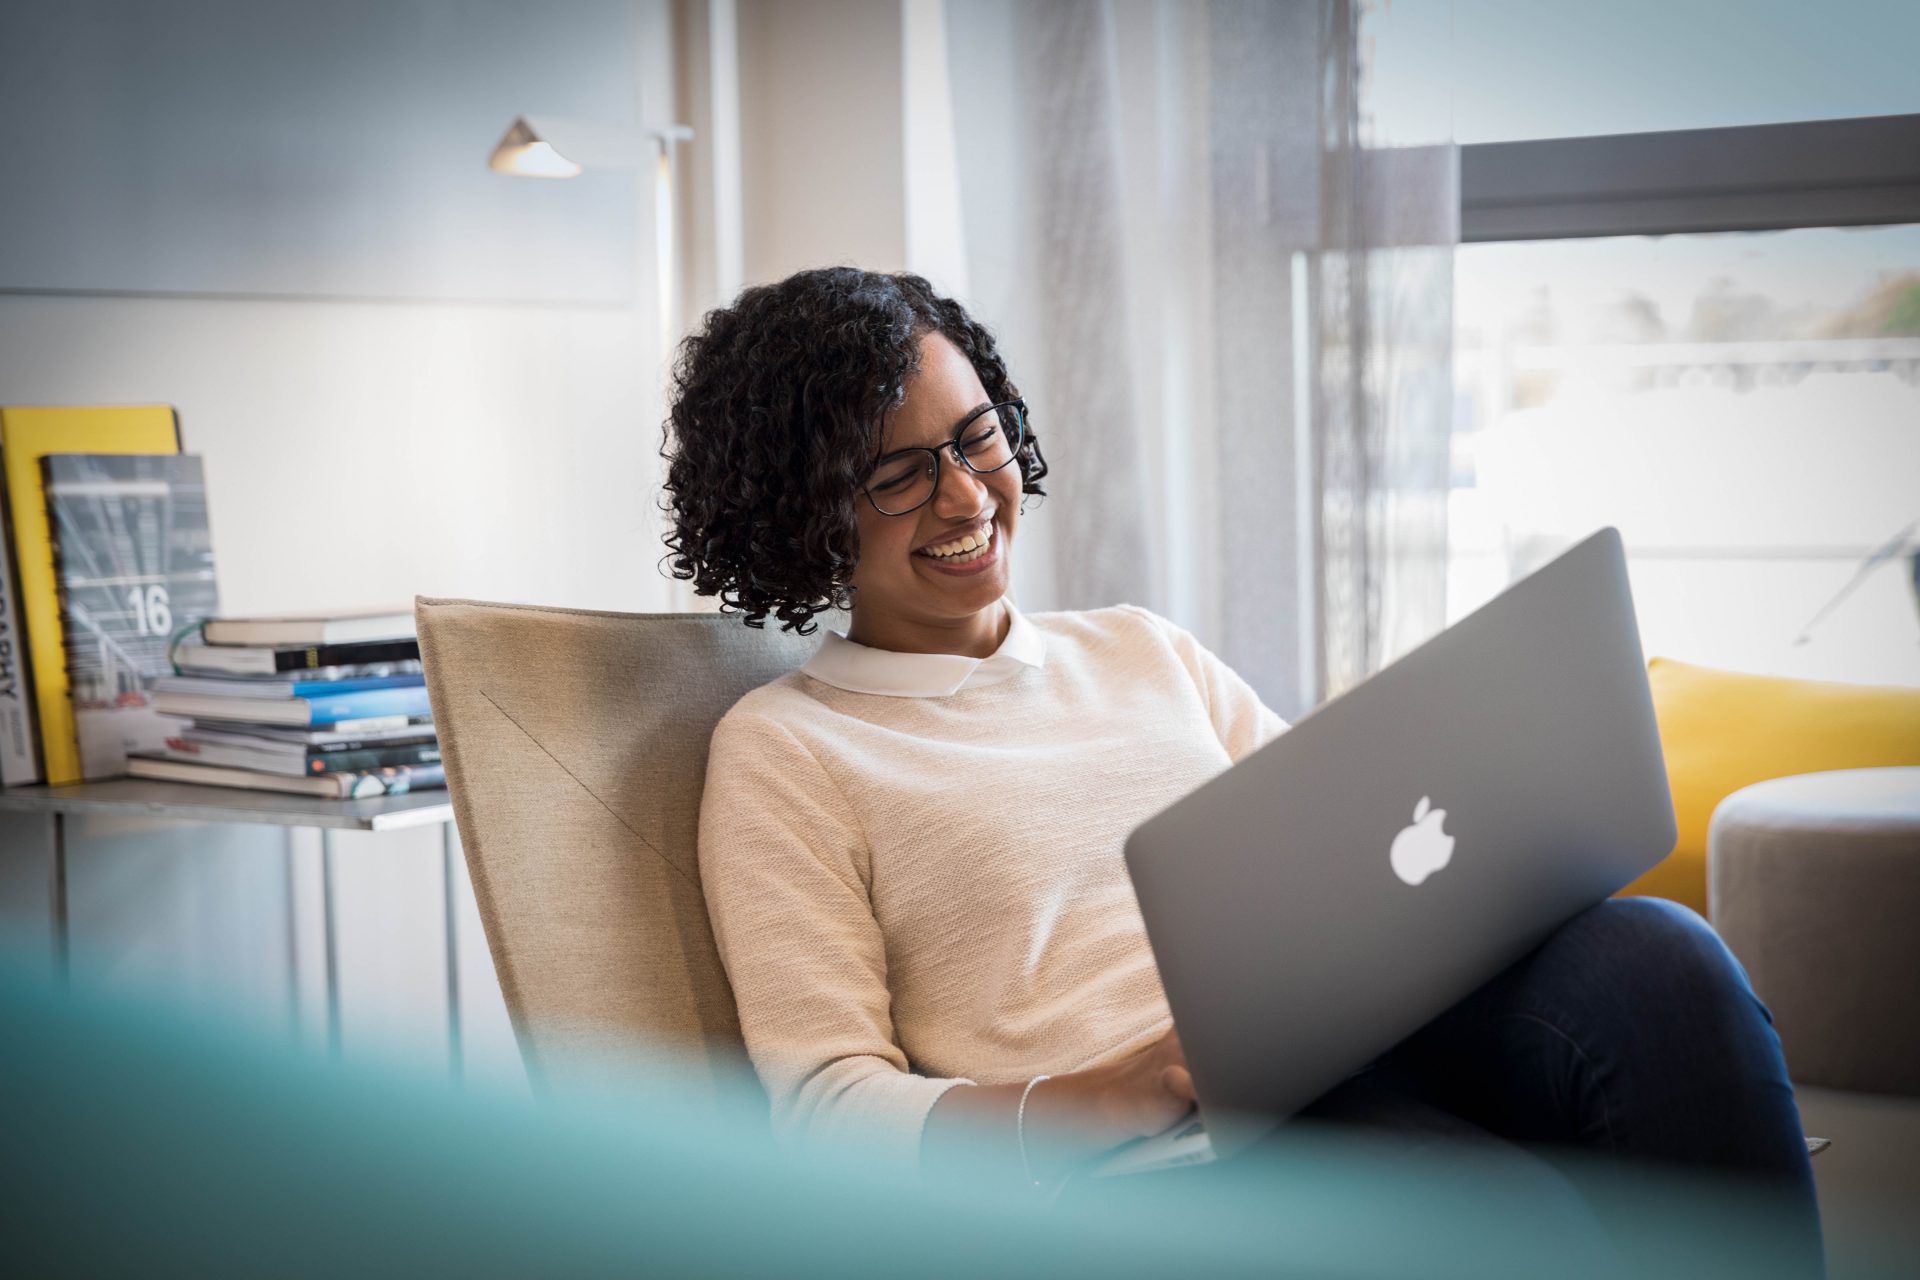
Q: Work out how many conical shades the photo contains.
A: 1